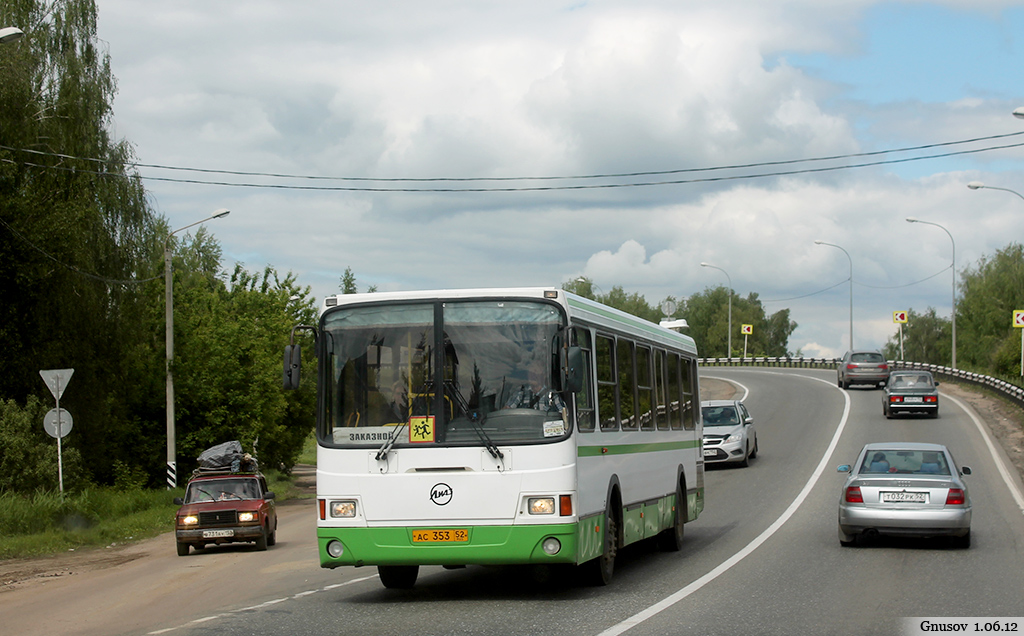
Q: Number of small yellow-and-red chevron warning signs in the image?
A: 3